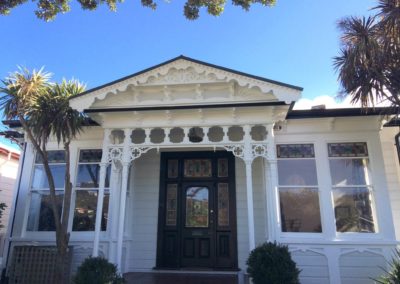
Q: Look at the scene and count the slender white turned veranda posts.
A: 4